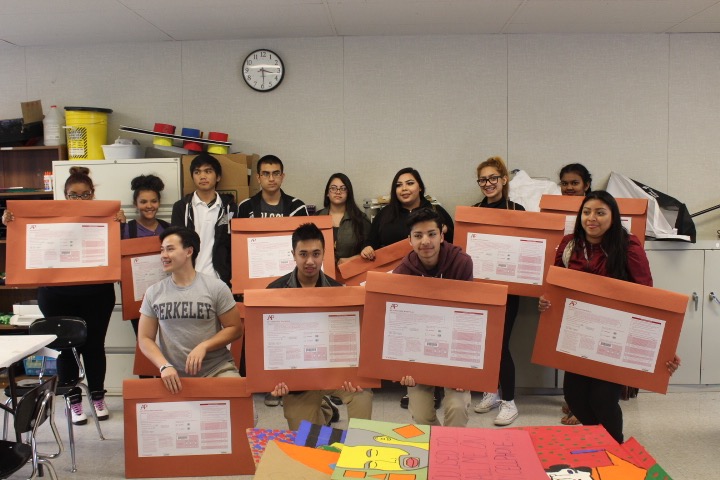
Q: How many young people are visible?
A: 12